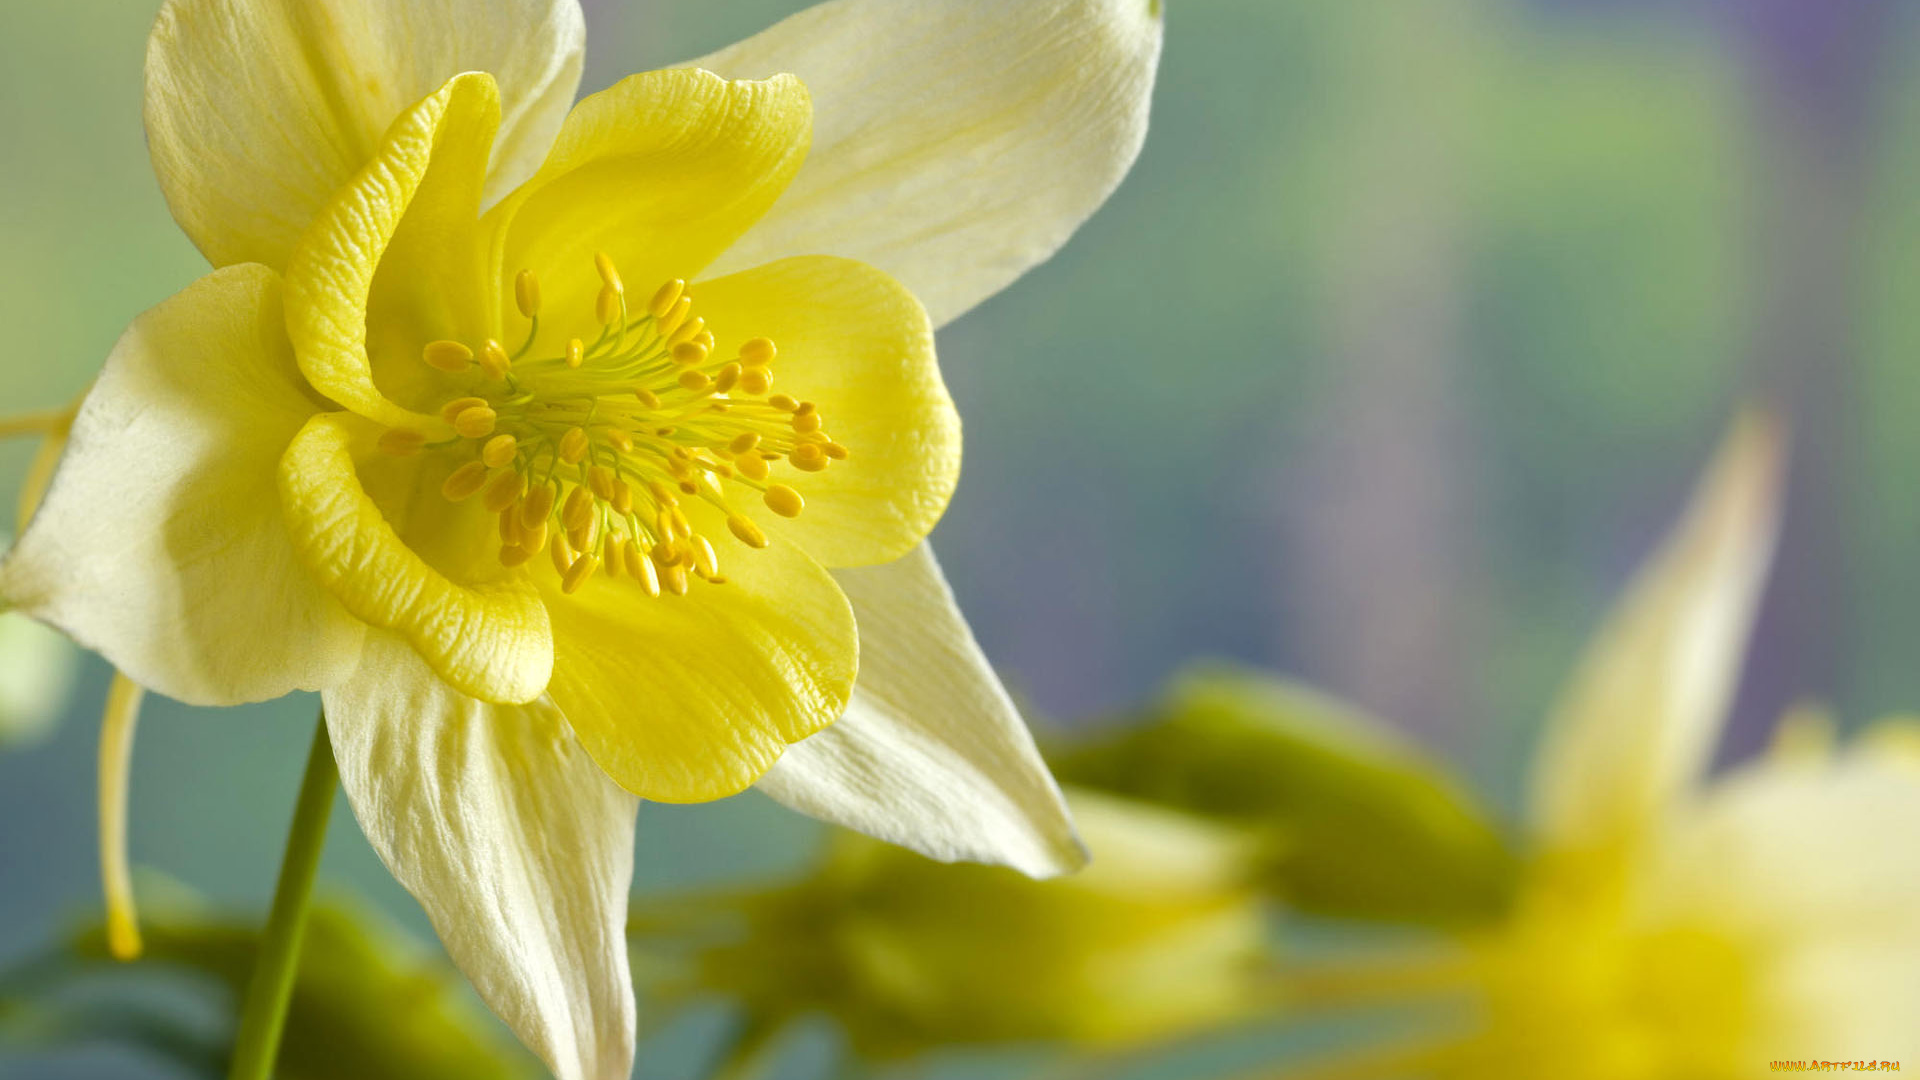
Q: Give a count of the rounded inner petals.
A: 5